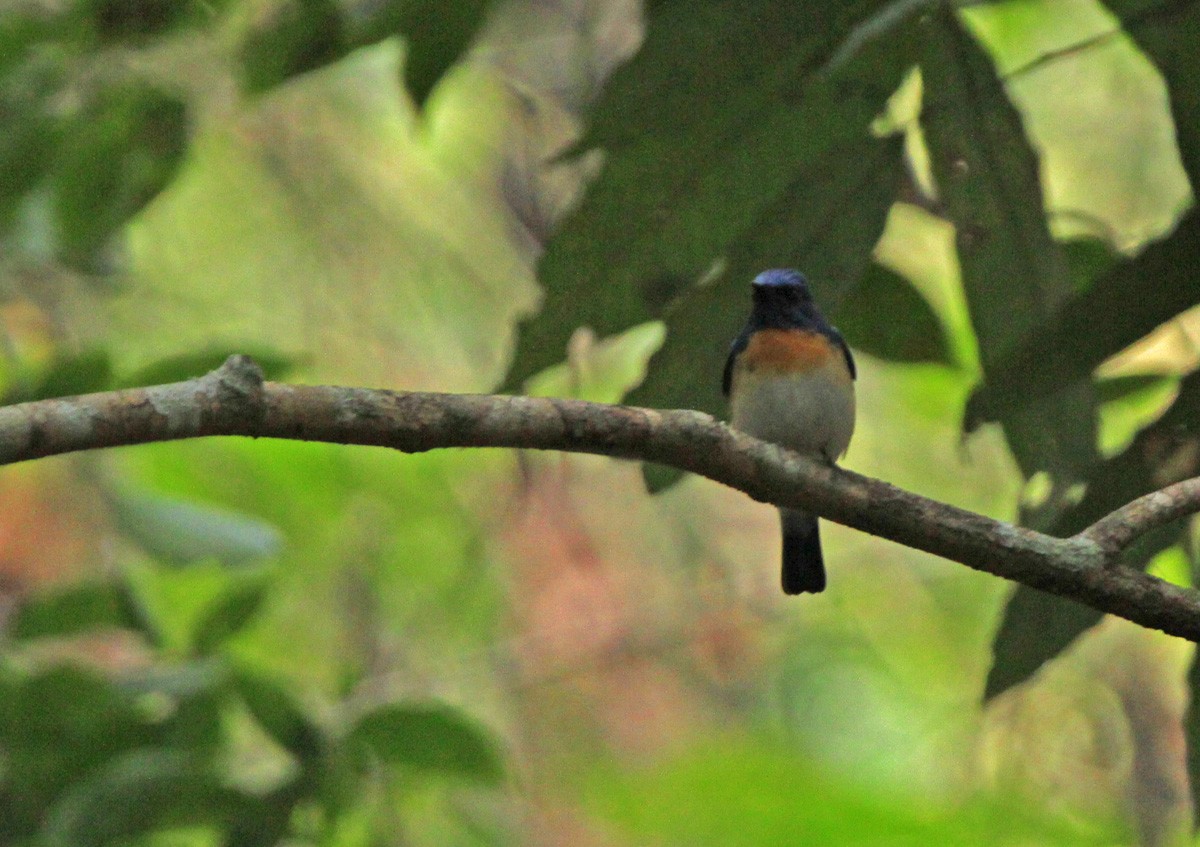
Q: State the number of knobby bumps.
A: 1